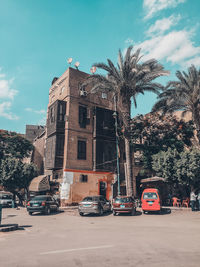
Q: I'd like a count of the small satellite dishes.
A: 3